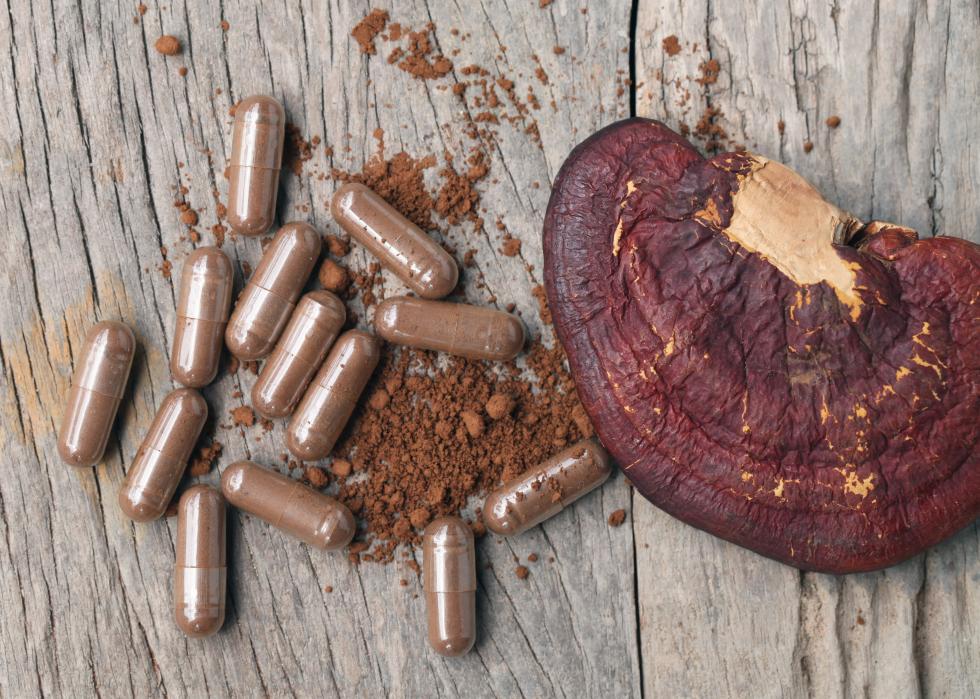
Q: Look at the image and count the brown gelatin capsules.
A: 13